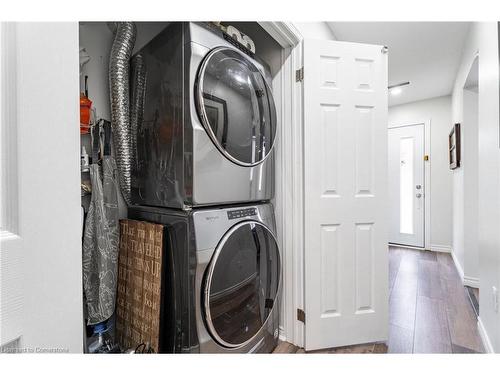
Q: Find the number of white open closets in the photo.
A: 1